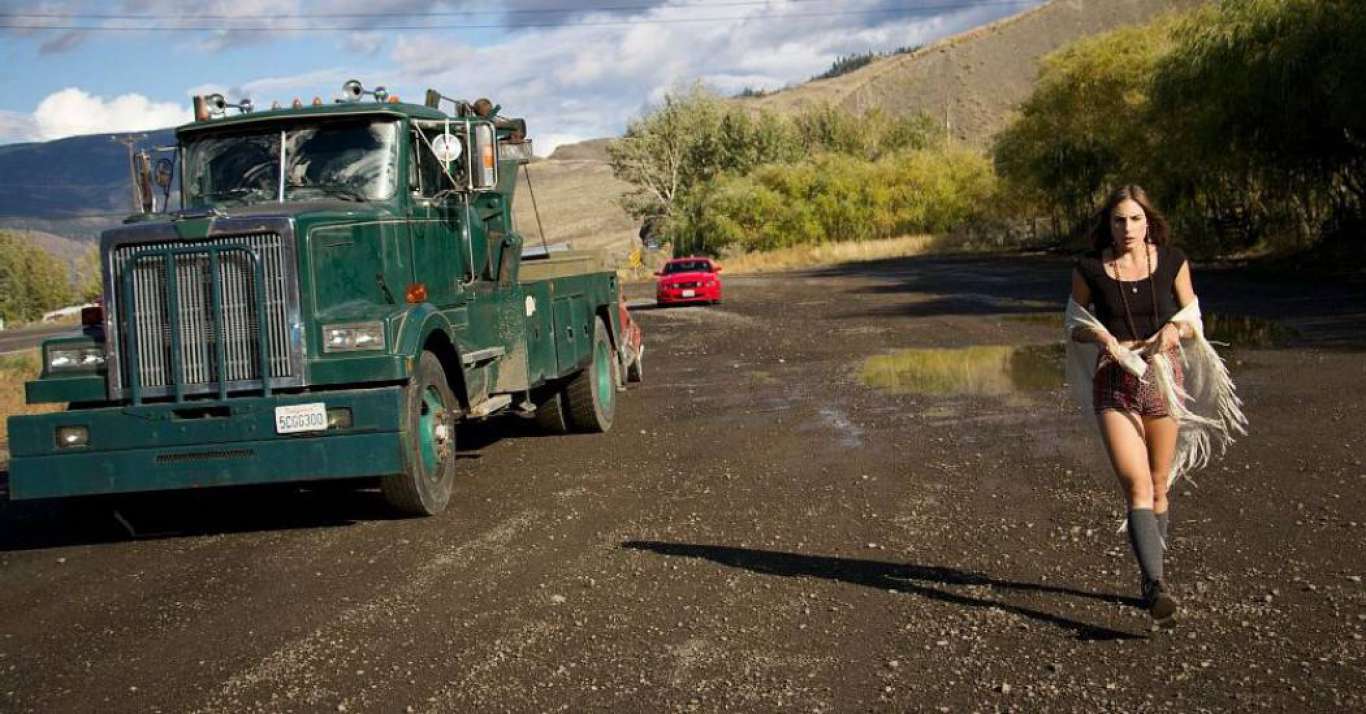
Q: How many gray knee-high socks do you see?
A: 2